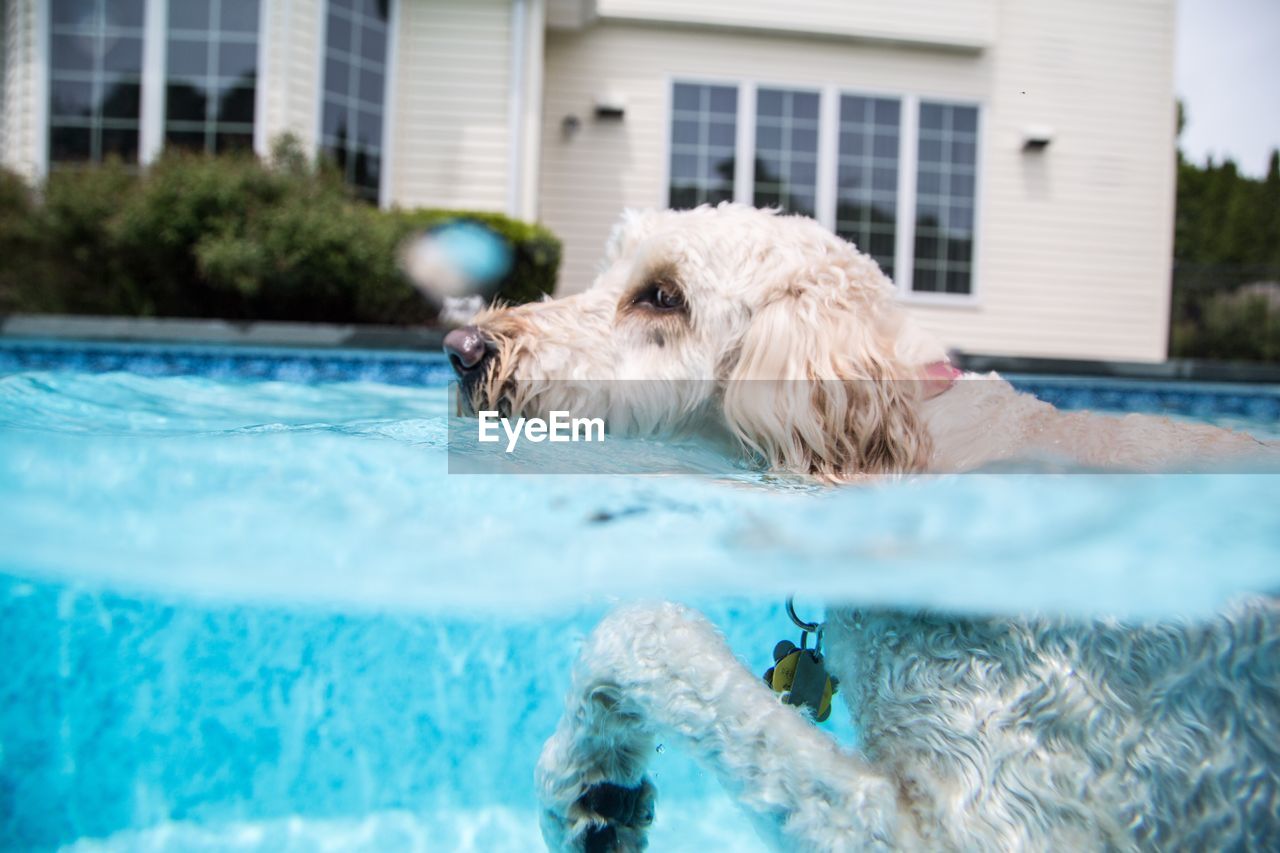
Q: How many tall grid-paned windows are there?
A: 7